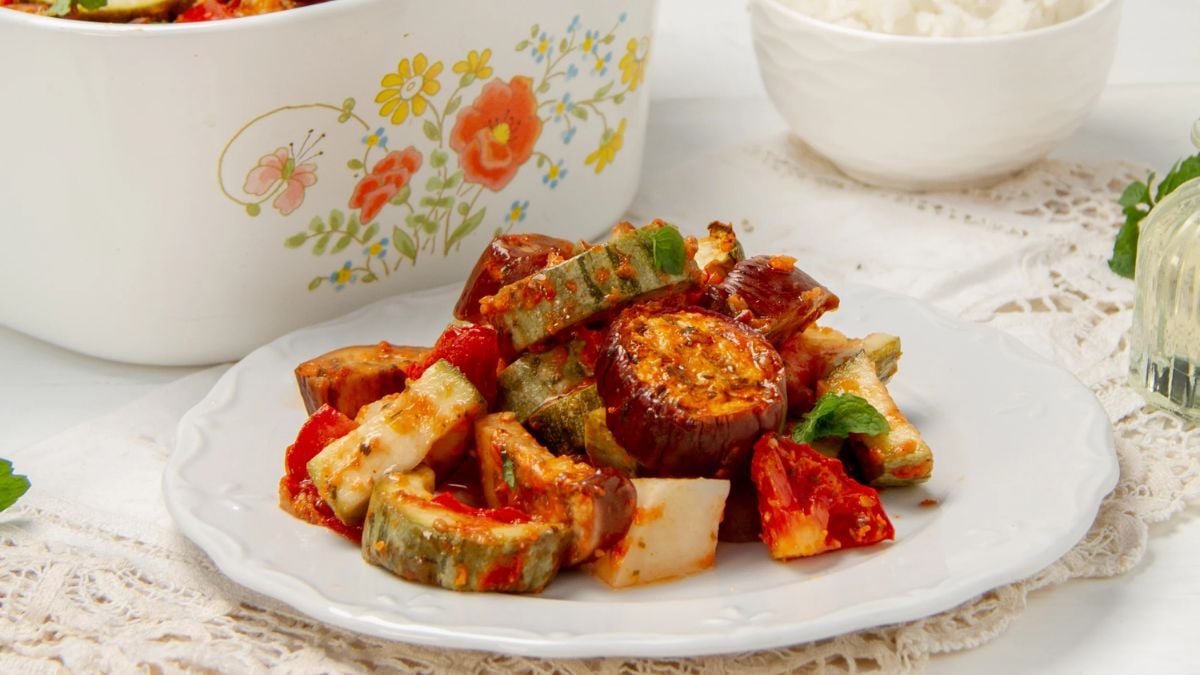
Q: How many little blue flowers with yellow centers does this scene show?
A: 9